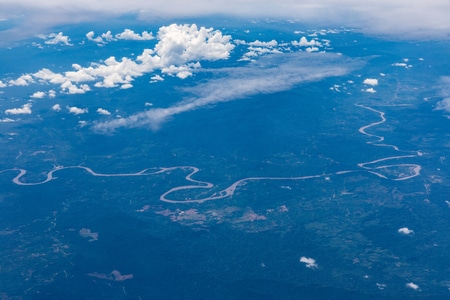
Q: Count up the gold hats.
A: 0